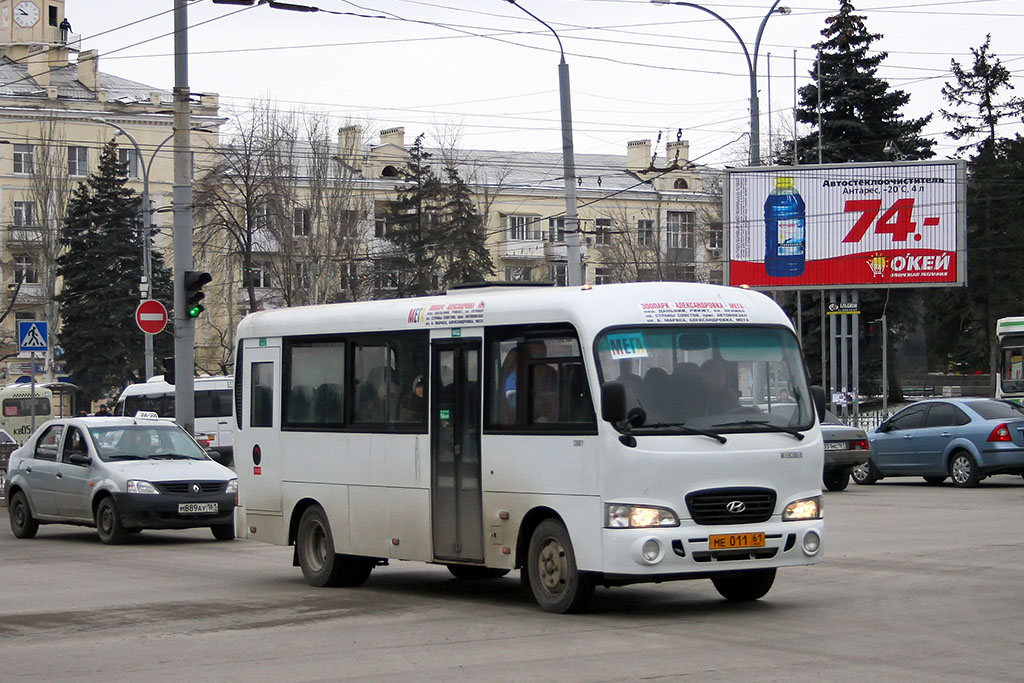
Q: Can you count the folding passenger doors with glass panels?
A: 1